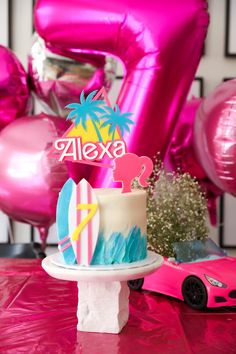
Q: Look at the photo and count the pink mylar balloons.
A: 5